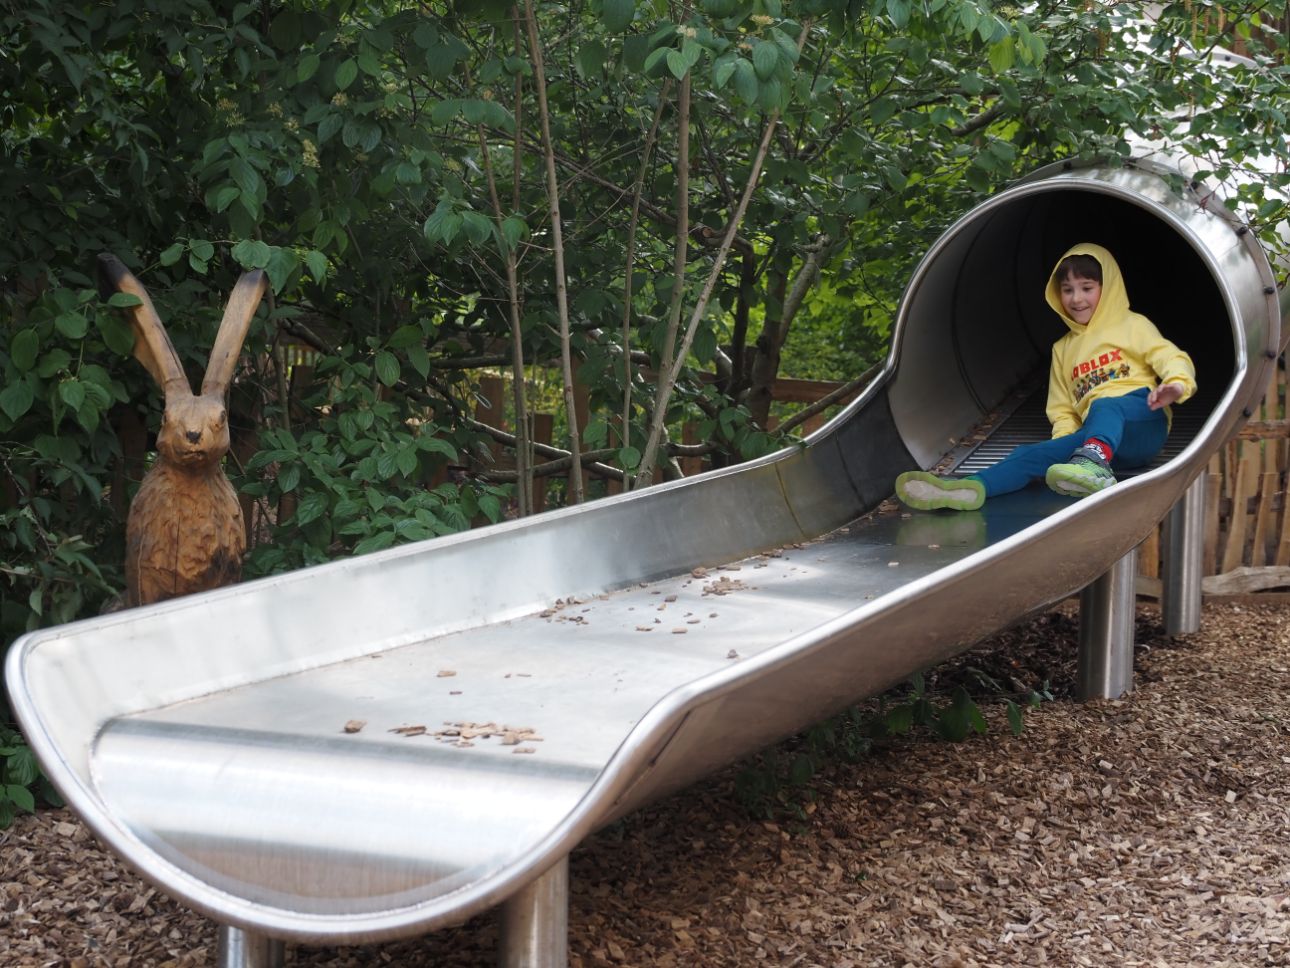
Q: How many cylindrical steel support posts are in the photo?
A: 4